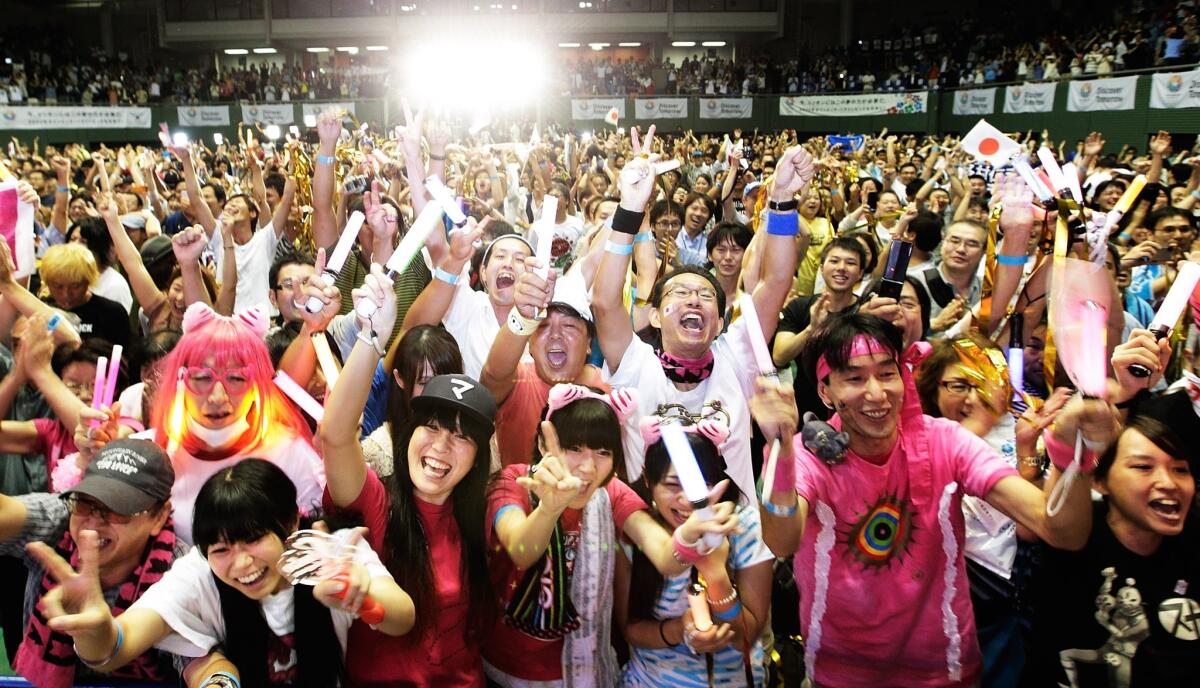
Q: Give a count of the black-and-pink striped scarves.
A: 1